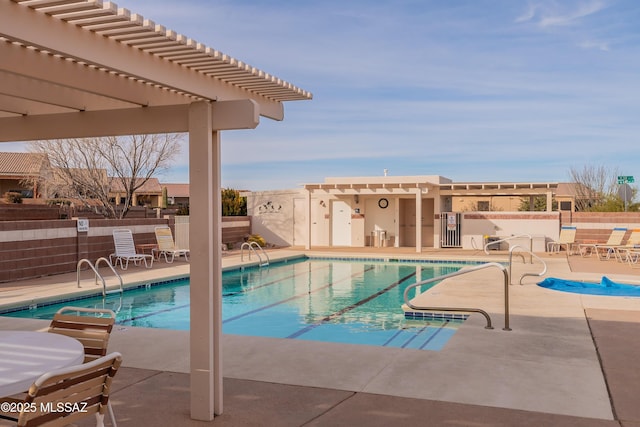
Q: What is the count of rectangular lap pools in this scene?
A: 1